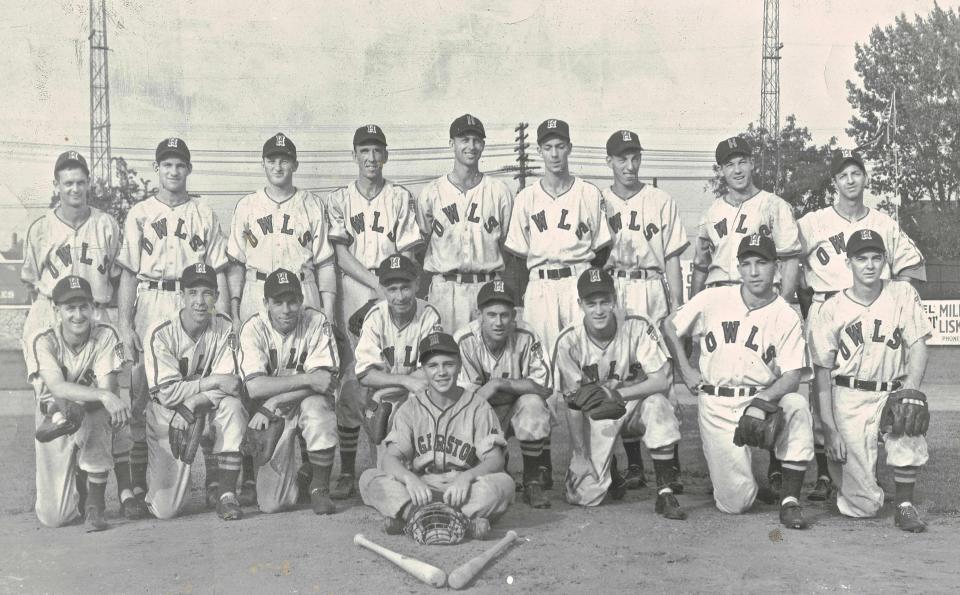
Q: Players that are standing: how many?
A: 9